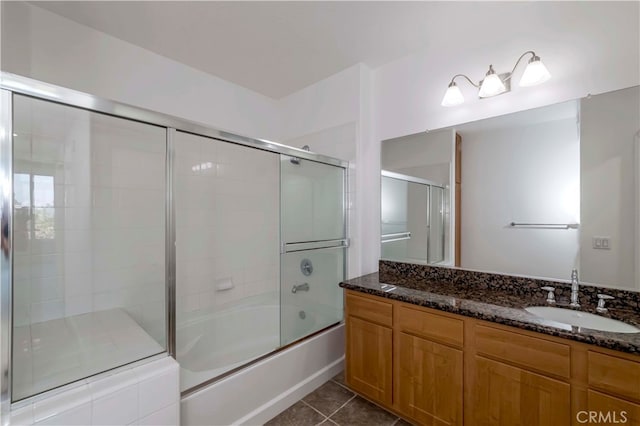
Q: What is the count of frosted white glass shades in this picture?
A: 3